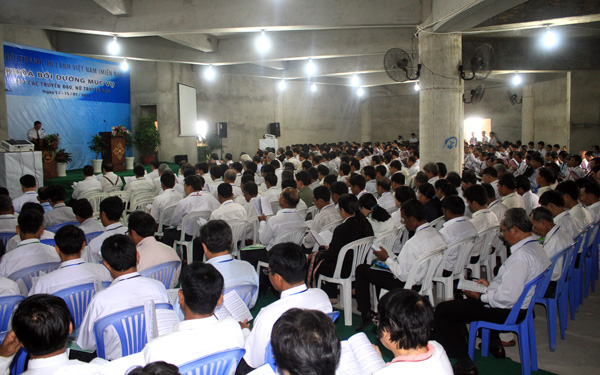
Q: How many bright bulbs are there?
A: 12